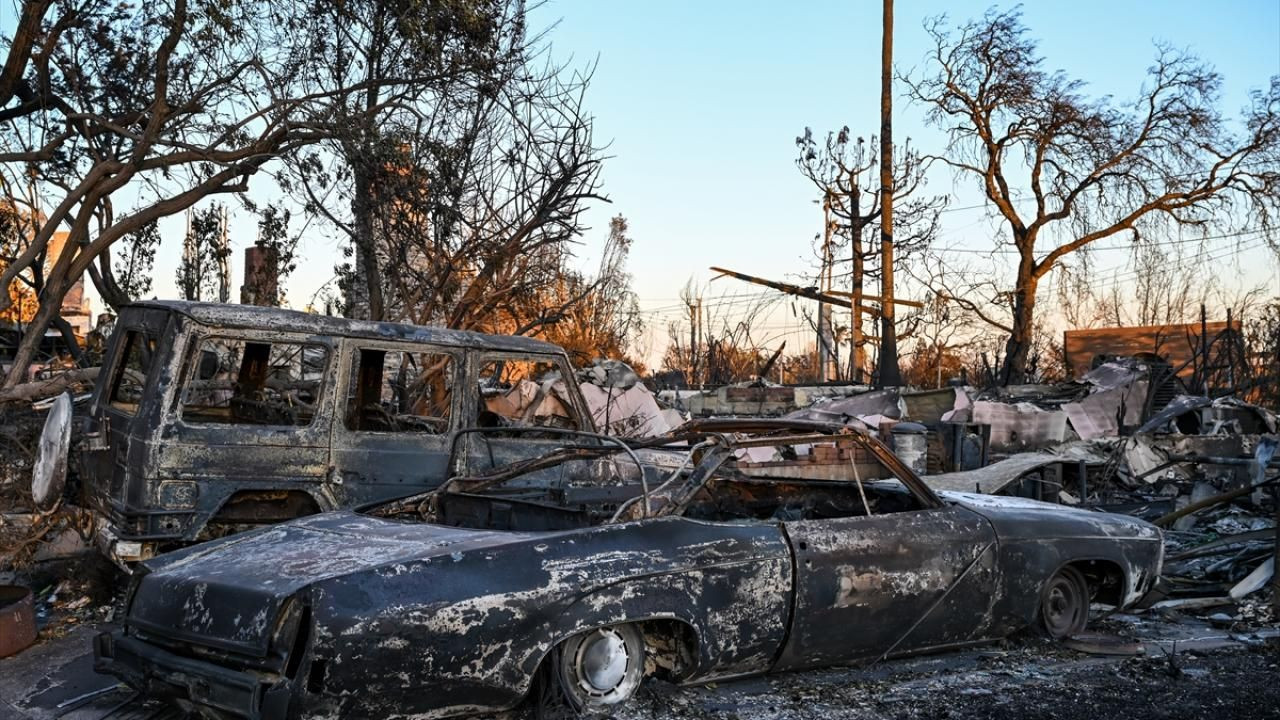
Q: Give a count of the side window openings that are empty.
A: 3